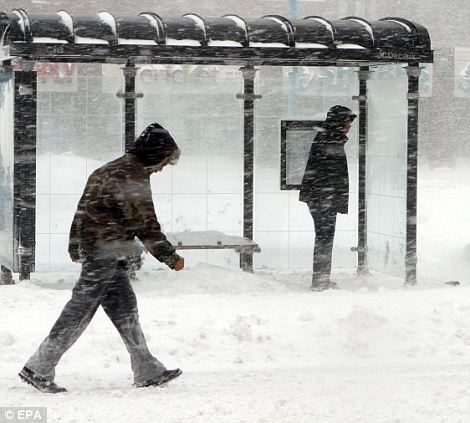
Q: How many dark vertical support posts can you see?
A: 5